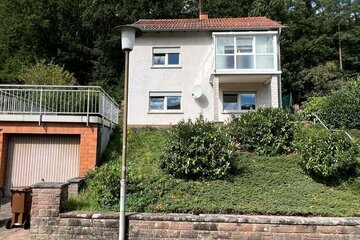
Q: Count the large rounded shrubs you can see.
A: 3